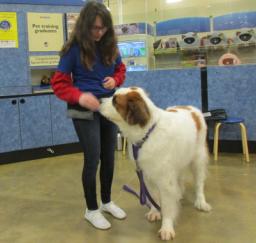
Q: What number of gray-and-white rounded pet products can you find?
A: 3